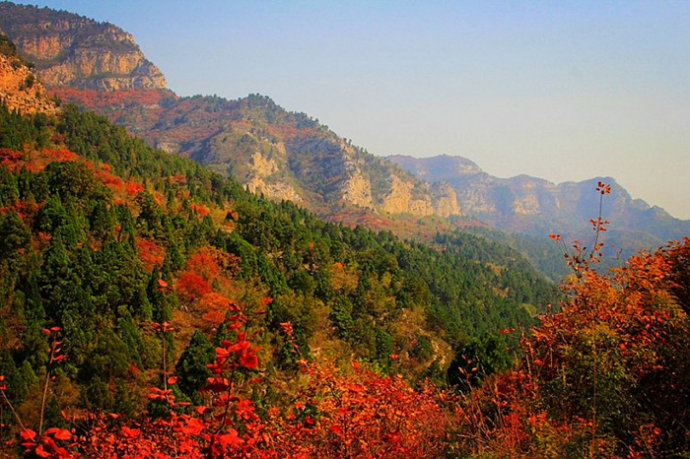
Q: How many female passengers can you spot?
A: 0